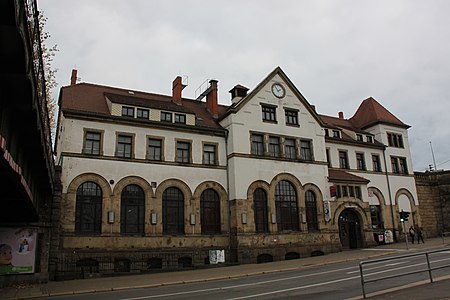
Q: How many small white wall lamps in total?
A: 6